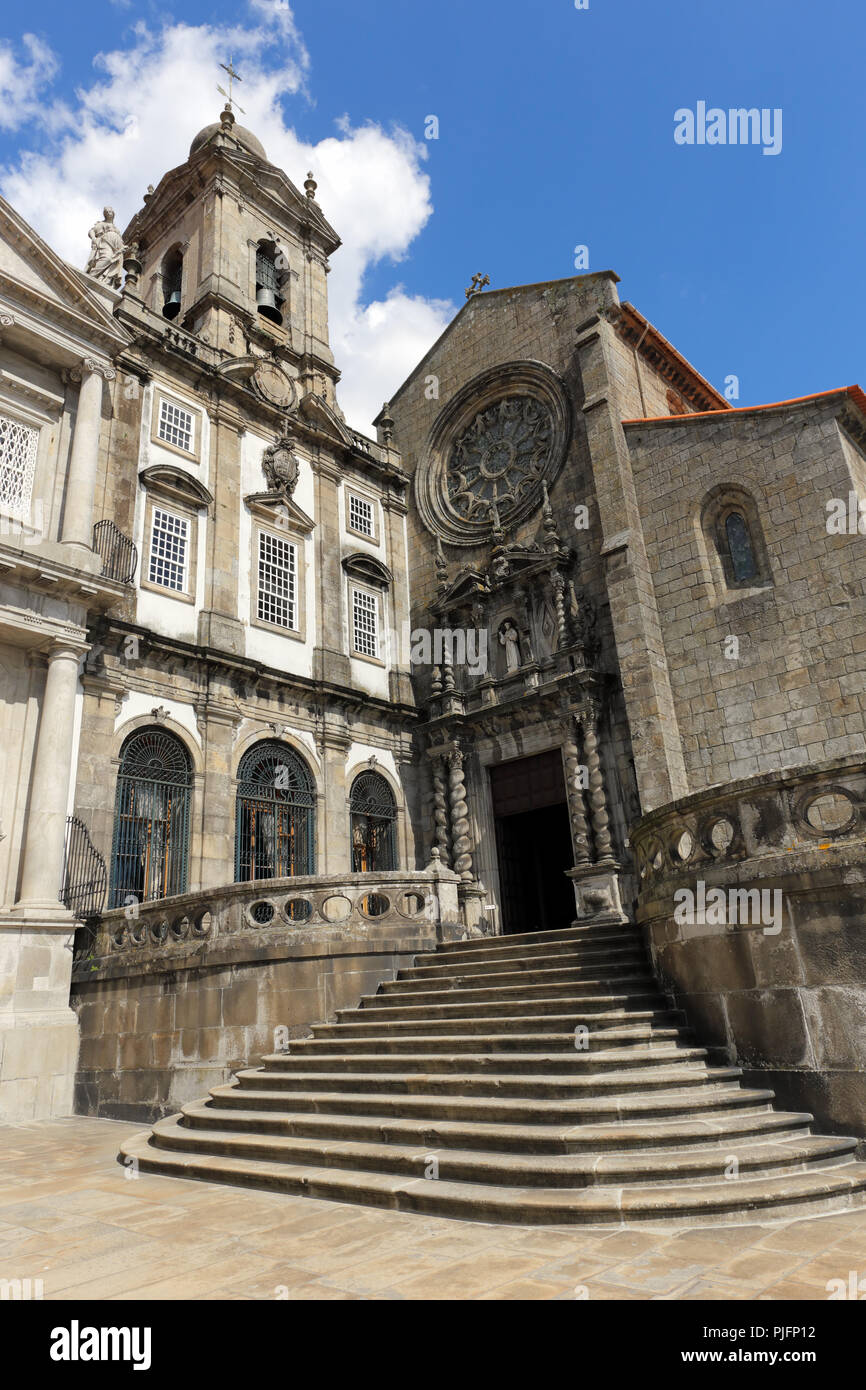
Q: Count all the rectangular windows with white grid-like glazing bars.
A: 5